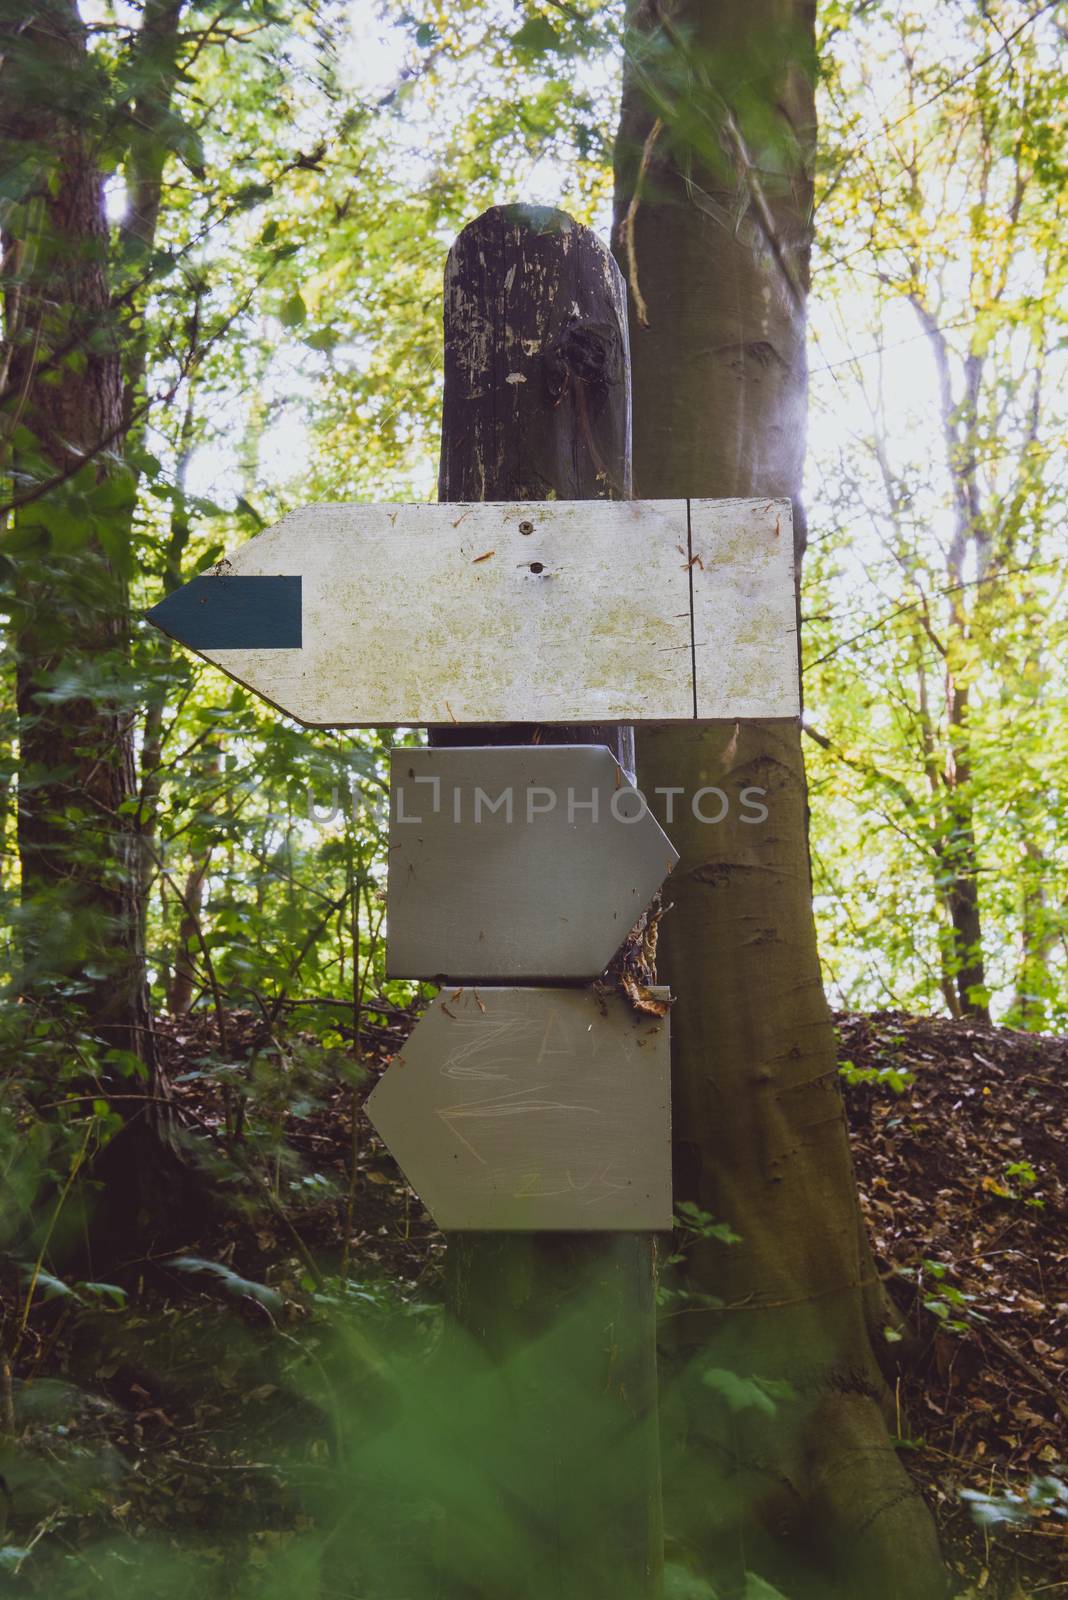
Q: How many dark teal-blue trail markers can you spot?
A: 1